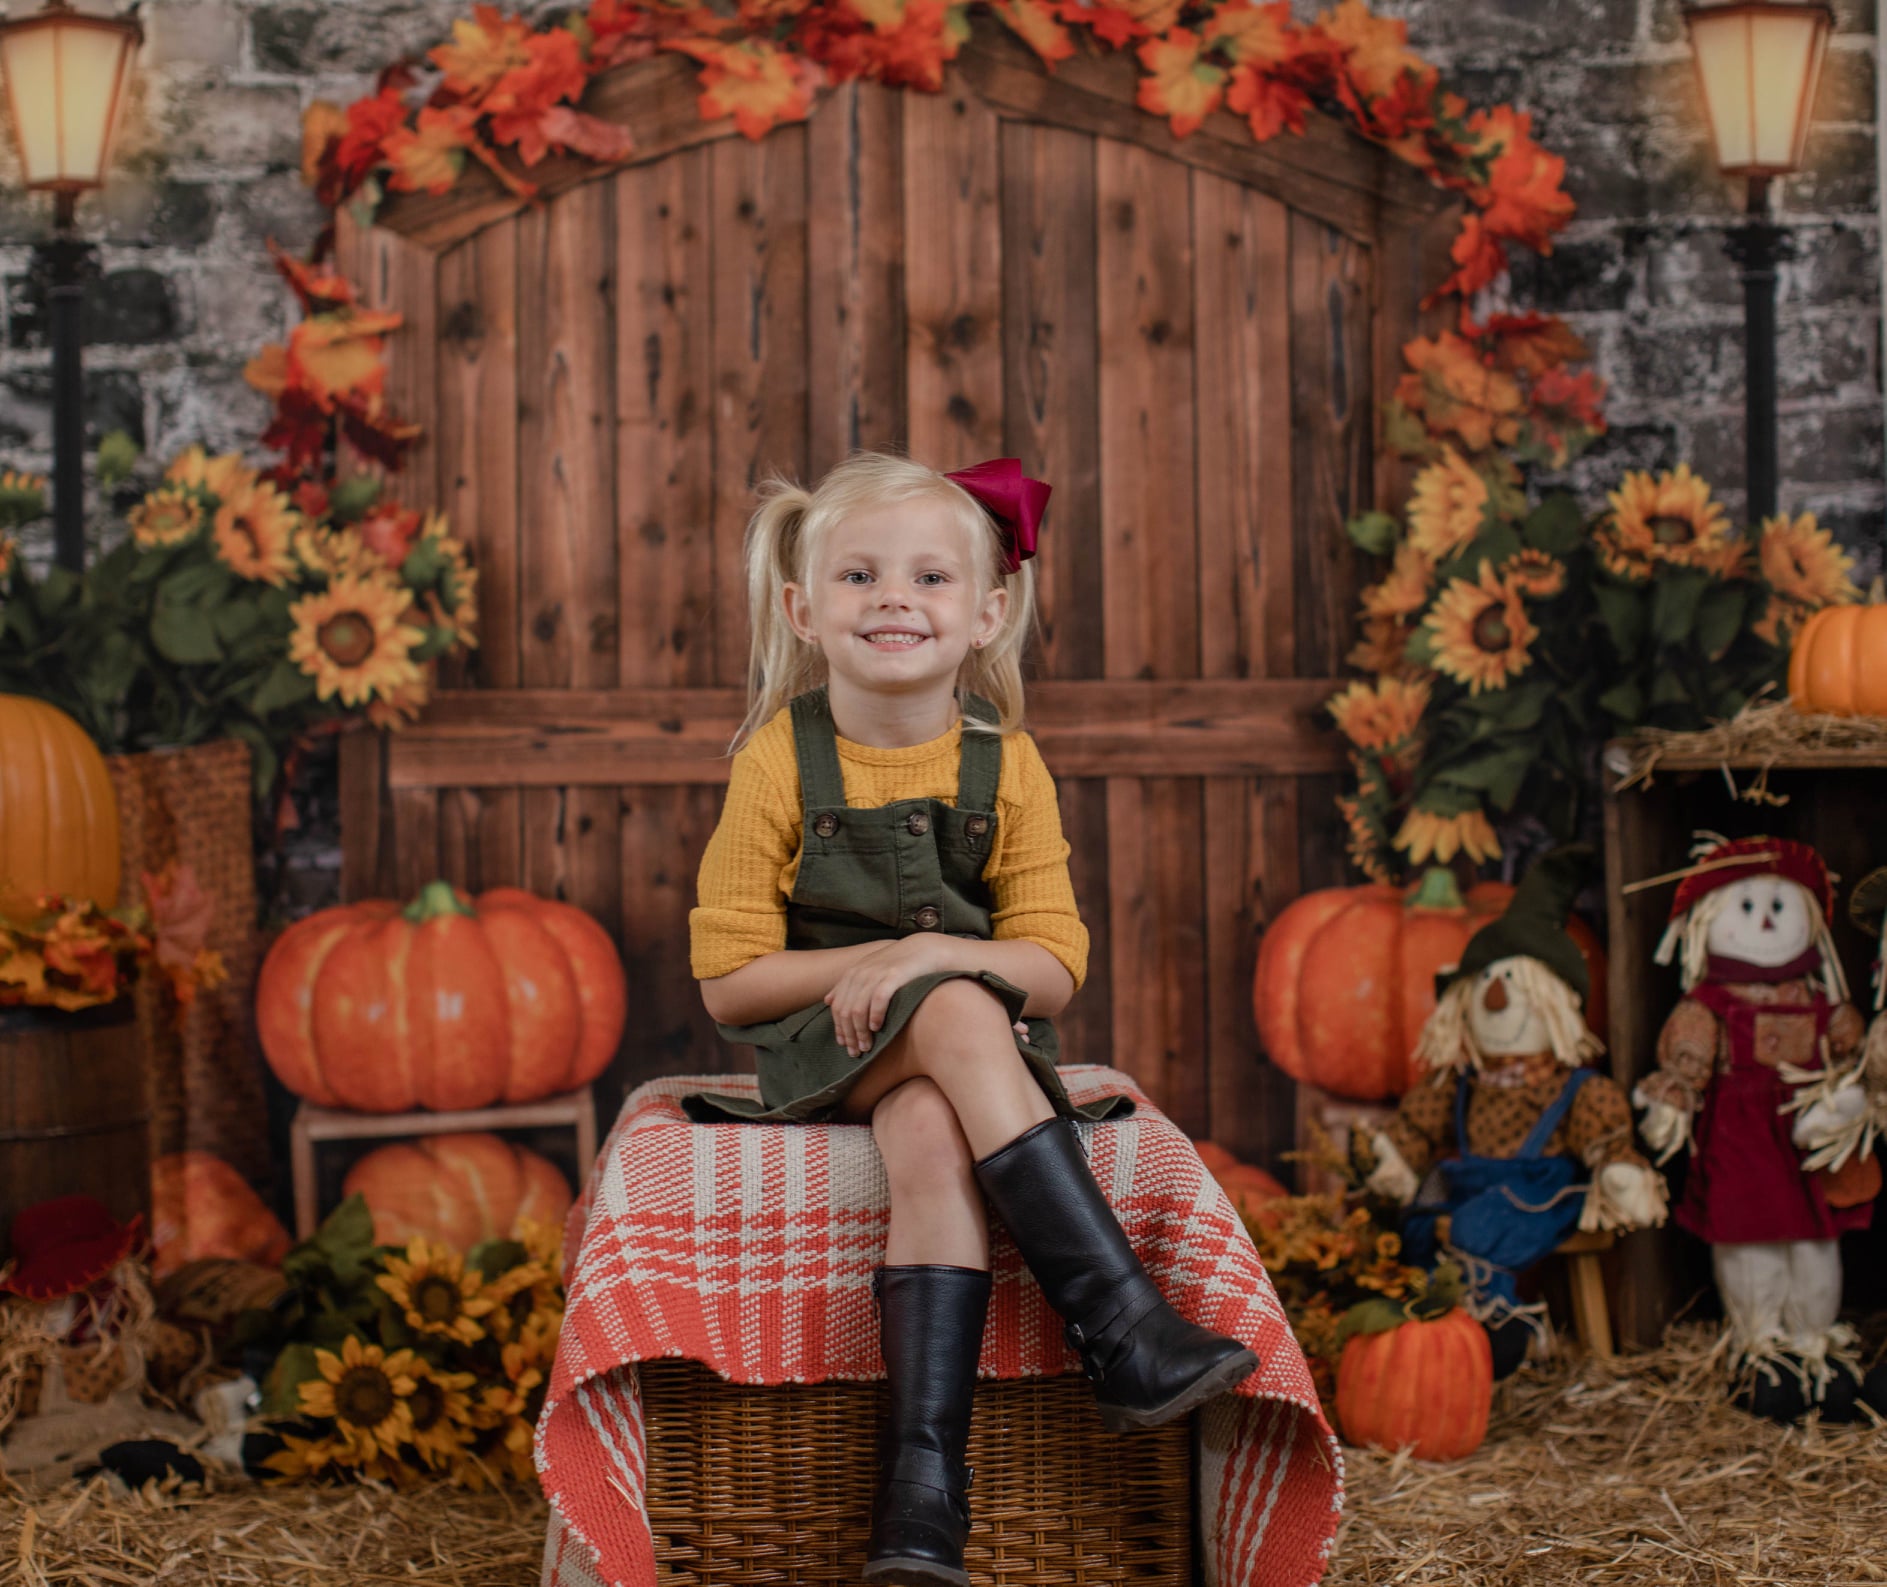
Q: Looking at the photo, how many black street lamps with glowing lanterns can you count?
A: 2